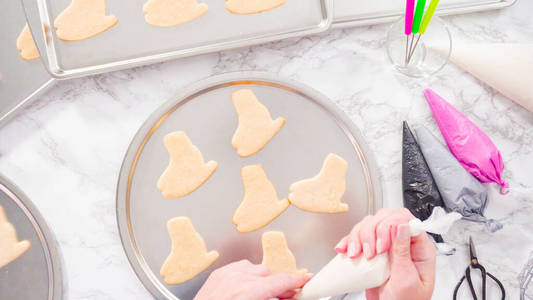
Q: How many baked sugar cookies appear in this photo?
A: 11